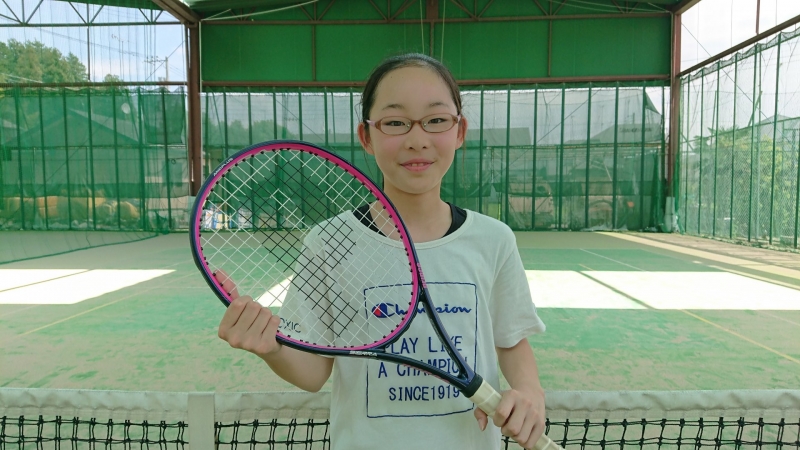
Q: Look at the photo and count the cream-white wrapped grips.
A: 1